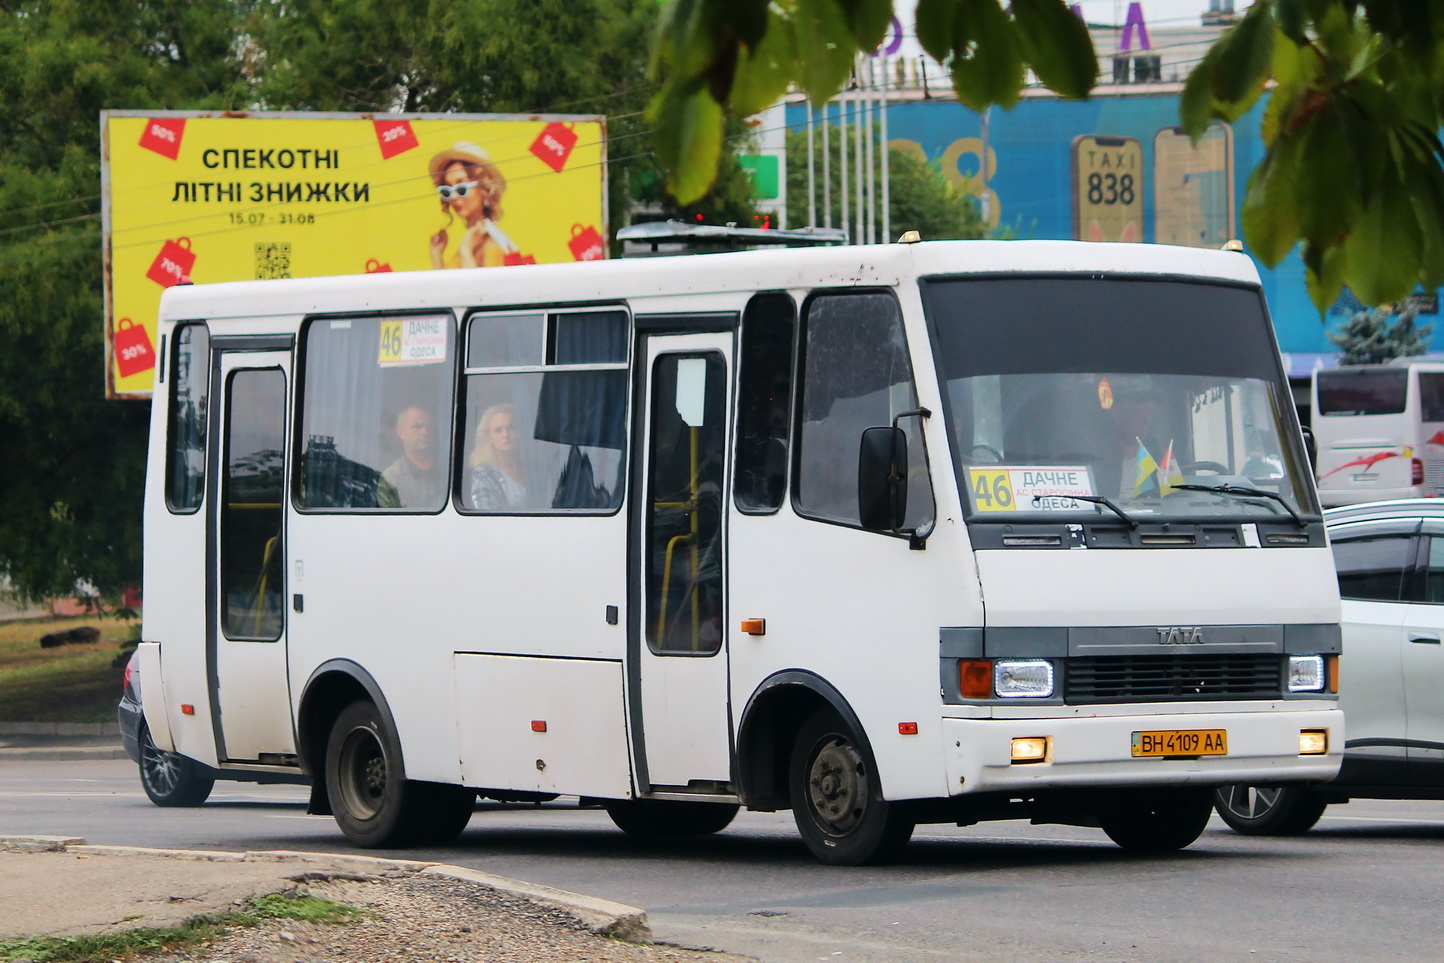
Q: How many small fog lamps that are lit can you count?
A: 2